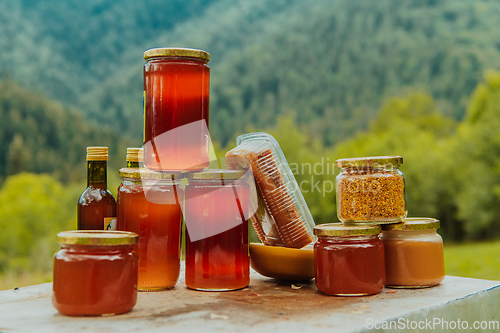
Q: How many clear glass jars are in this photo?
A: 7